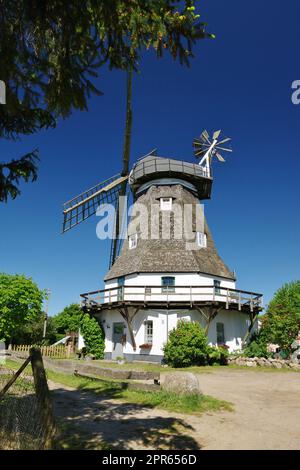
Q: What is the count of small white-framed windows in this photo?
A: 3